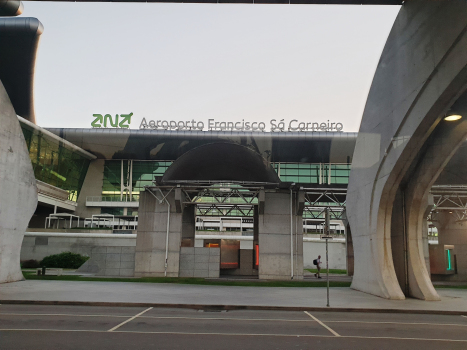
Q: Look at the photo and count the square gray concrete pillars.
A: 2